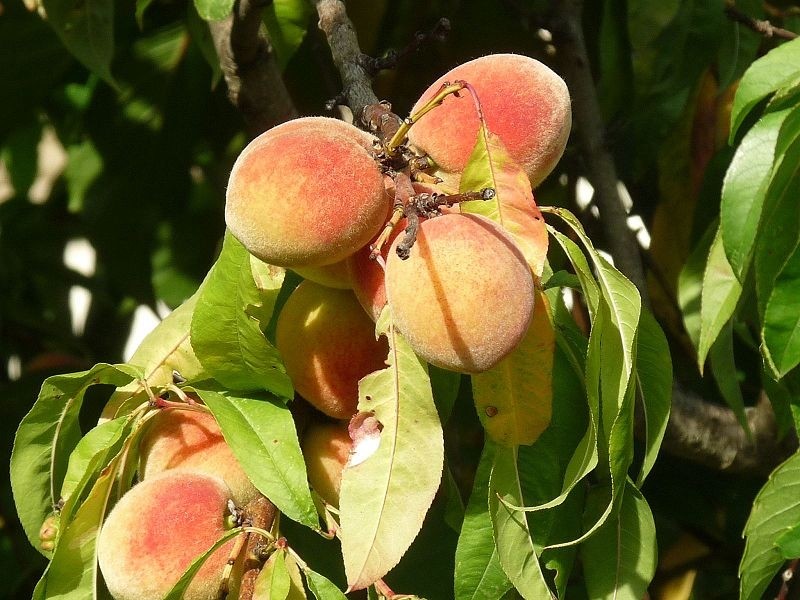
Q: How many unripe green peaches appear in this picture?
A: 0